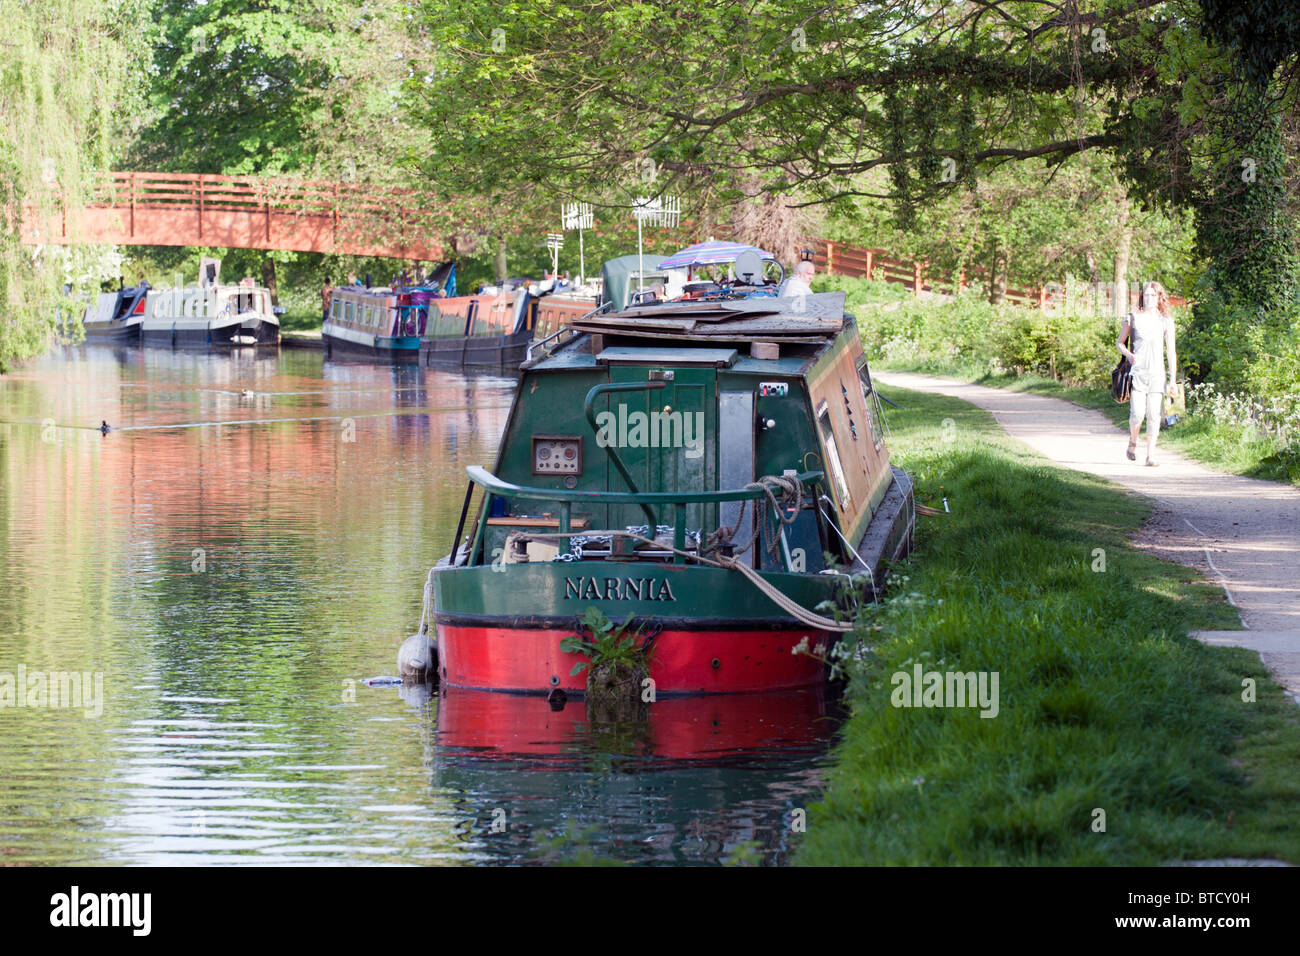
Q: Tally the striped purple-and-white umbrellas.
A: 1